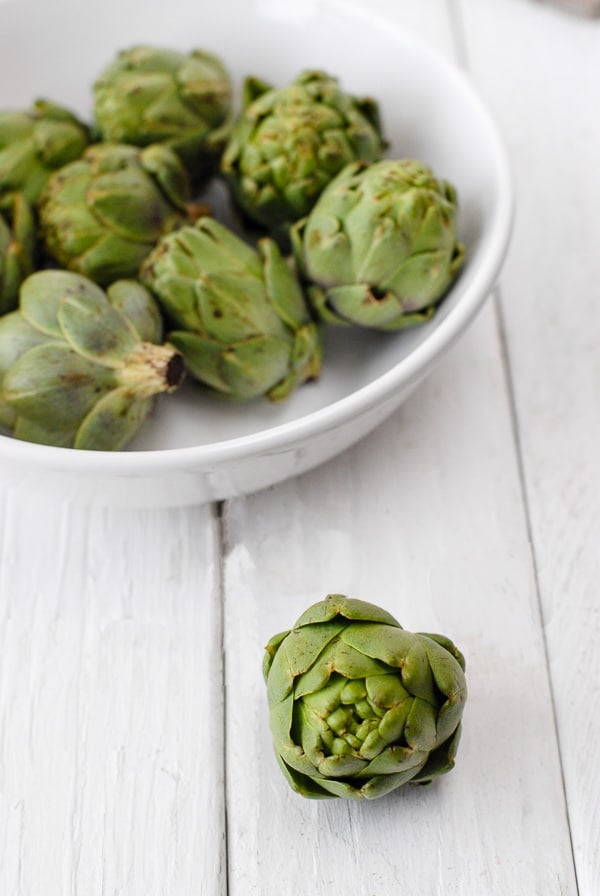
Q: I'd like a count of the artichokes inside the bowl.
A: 8